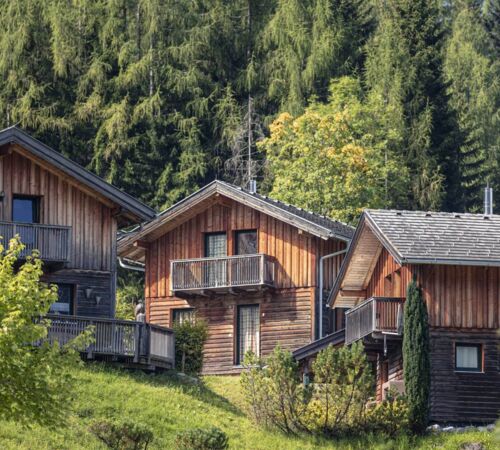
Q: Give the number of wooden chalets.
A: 3